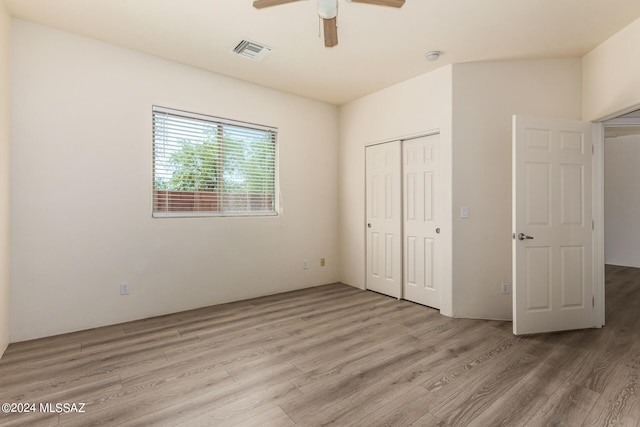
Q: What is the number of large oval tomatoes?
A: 0